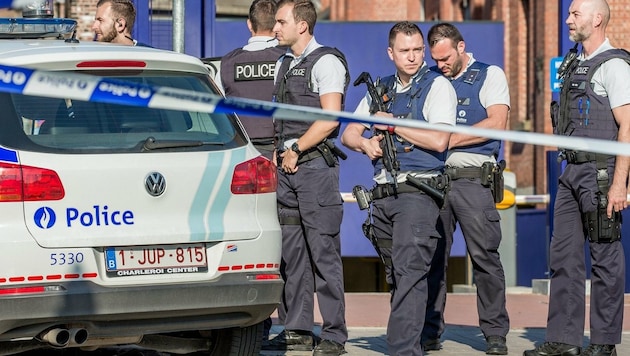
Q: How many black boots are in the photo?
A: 6